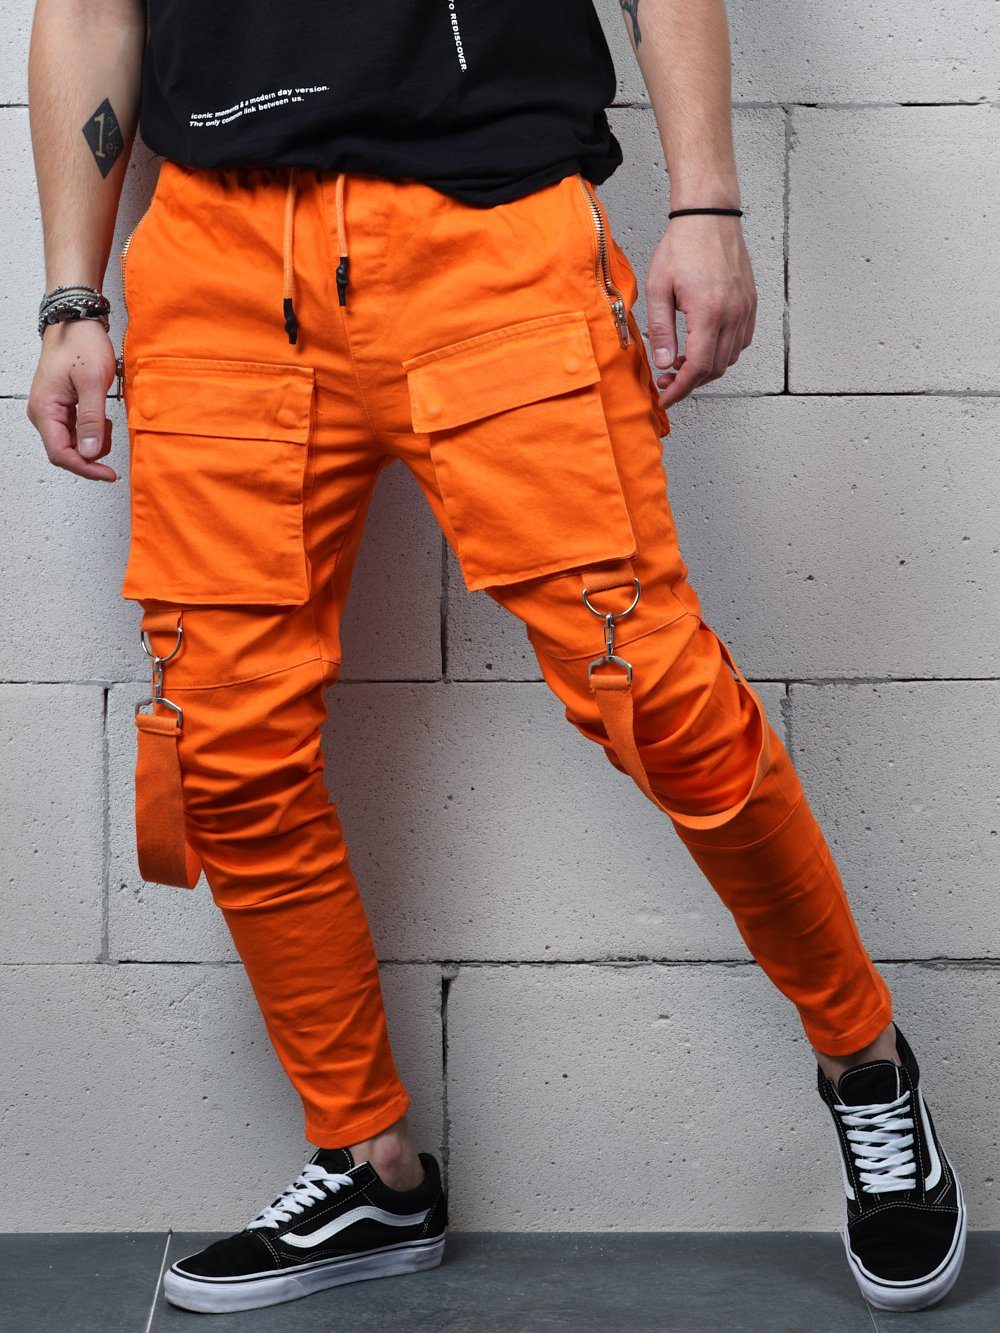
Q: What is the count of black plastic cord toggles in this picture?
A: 2